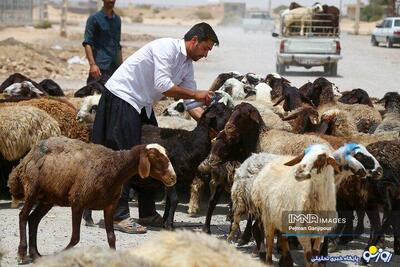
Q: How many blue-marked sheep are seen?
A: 2